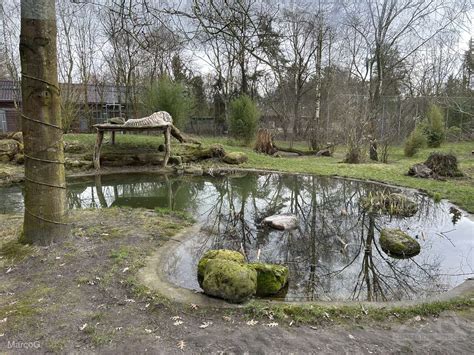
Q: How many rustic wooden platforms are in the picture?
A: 1